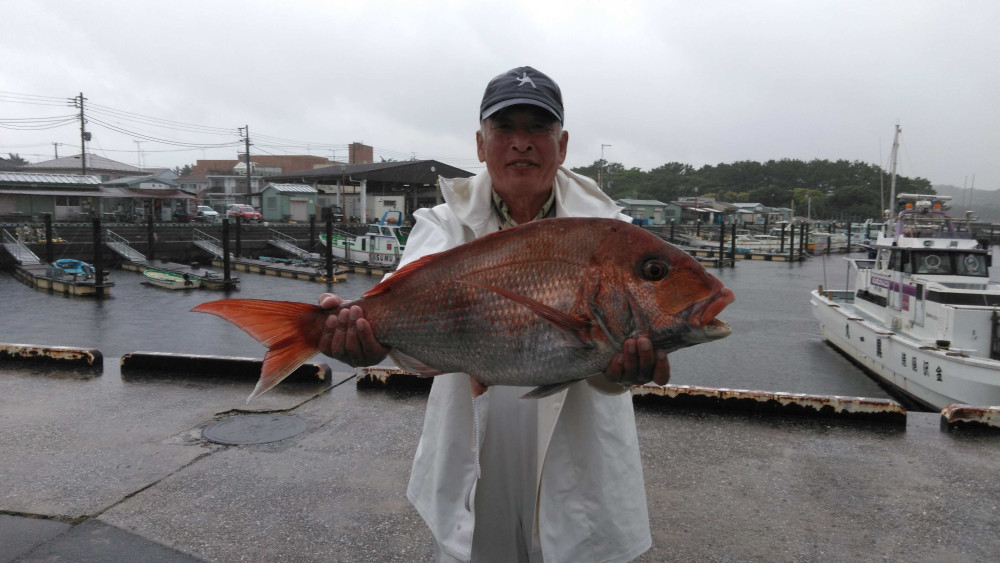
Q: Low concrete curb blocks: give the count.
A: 5